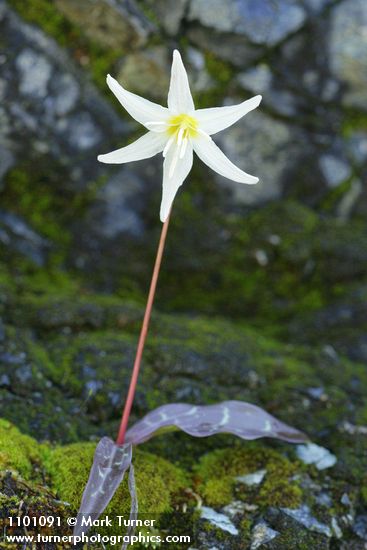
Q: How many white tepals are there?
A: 6